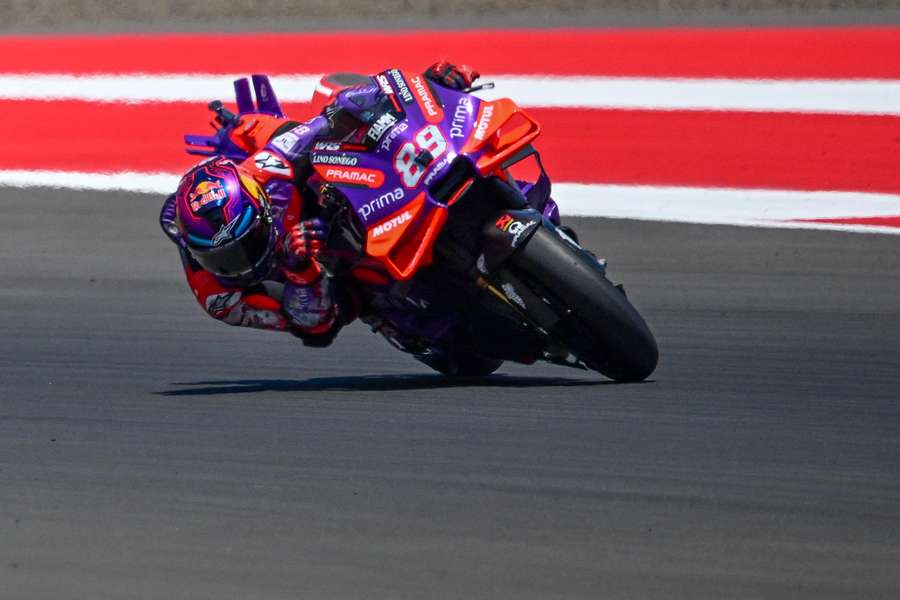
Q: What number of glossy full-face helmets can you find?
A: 1